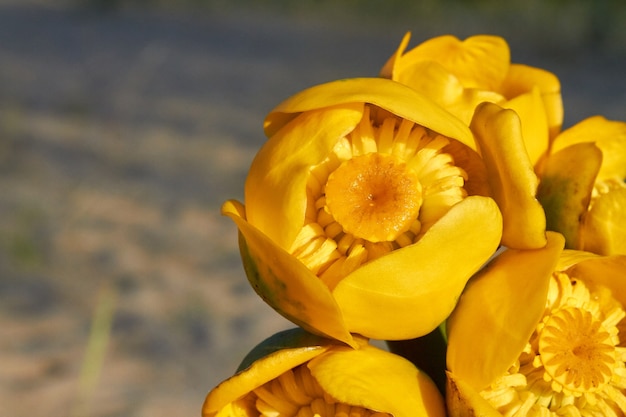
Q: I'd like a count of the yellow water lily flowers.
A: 5